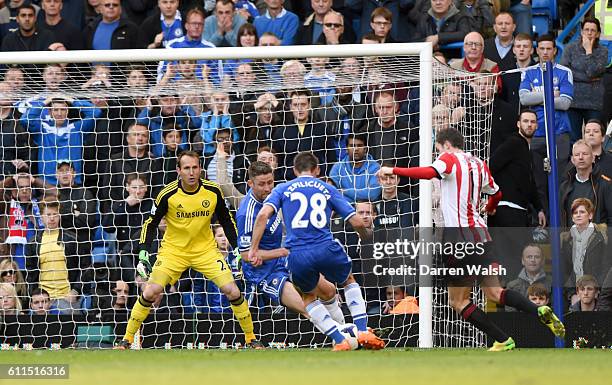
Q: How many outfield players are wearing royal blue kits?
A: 2